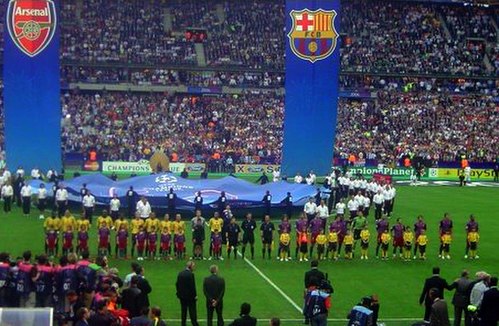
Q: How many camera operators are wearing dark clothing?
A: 2